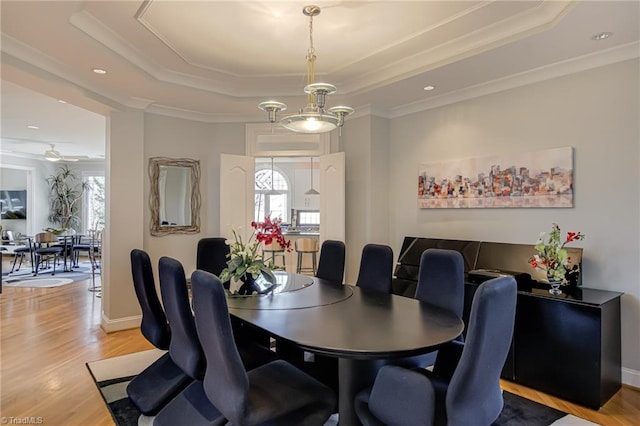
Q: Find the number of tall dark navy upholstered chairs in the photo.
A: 8